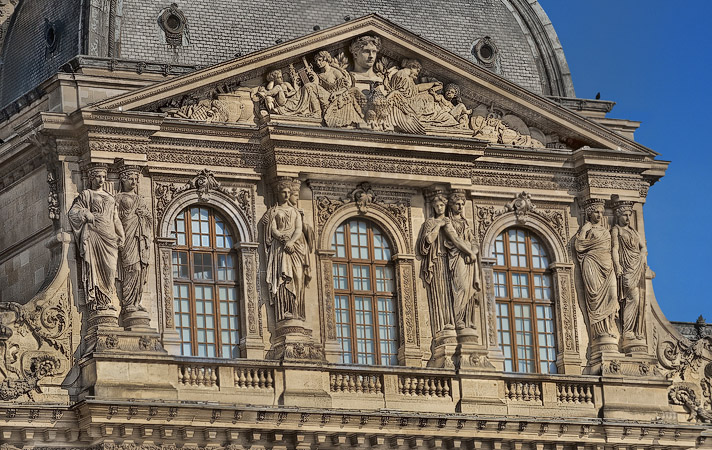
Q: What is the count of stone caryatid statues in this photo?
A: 8